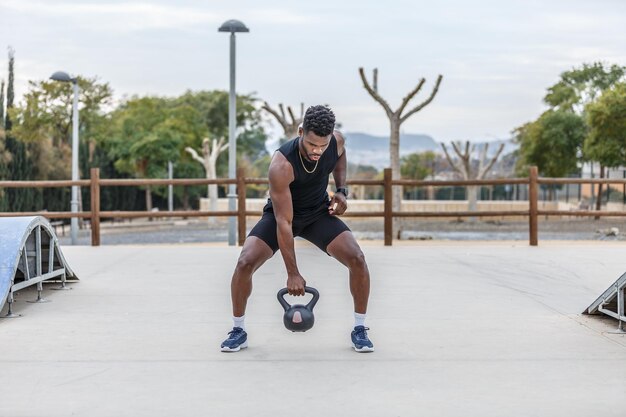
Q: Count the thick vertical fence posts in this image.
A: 4